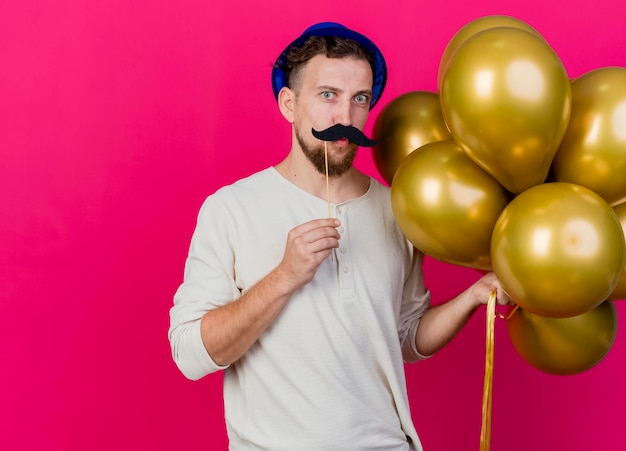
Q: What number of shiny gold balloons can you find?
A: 8